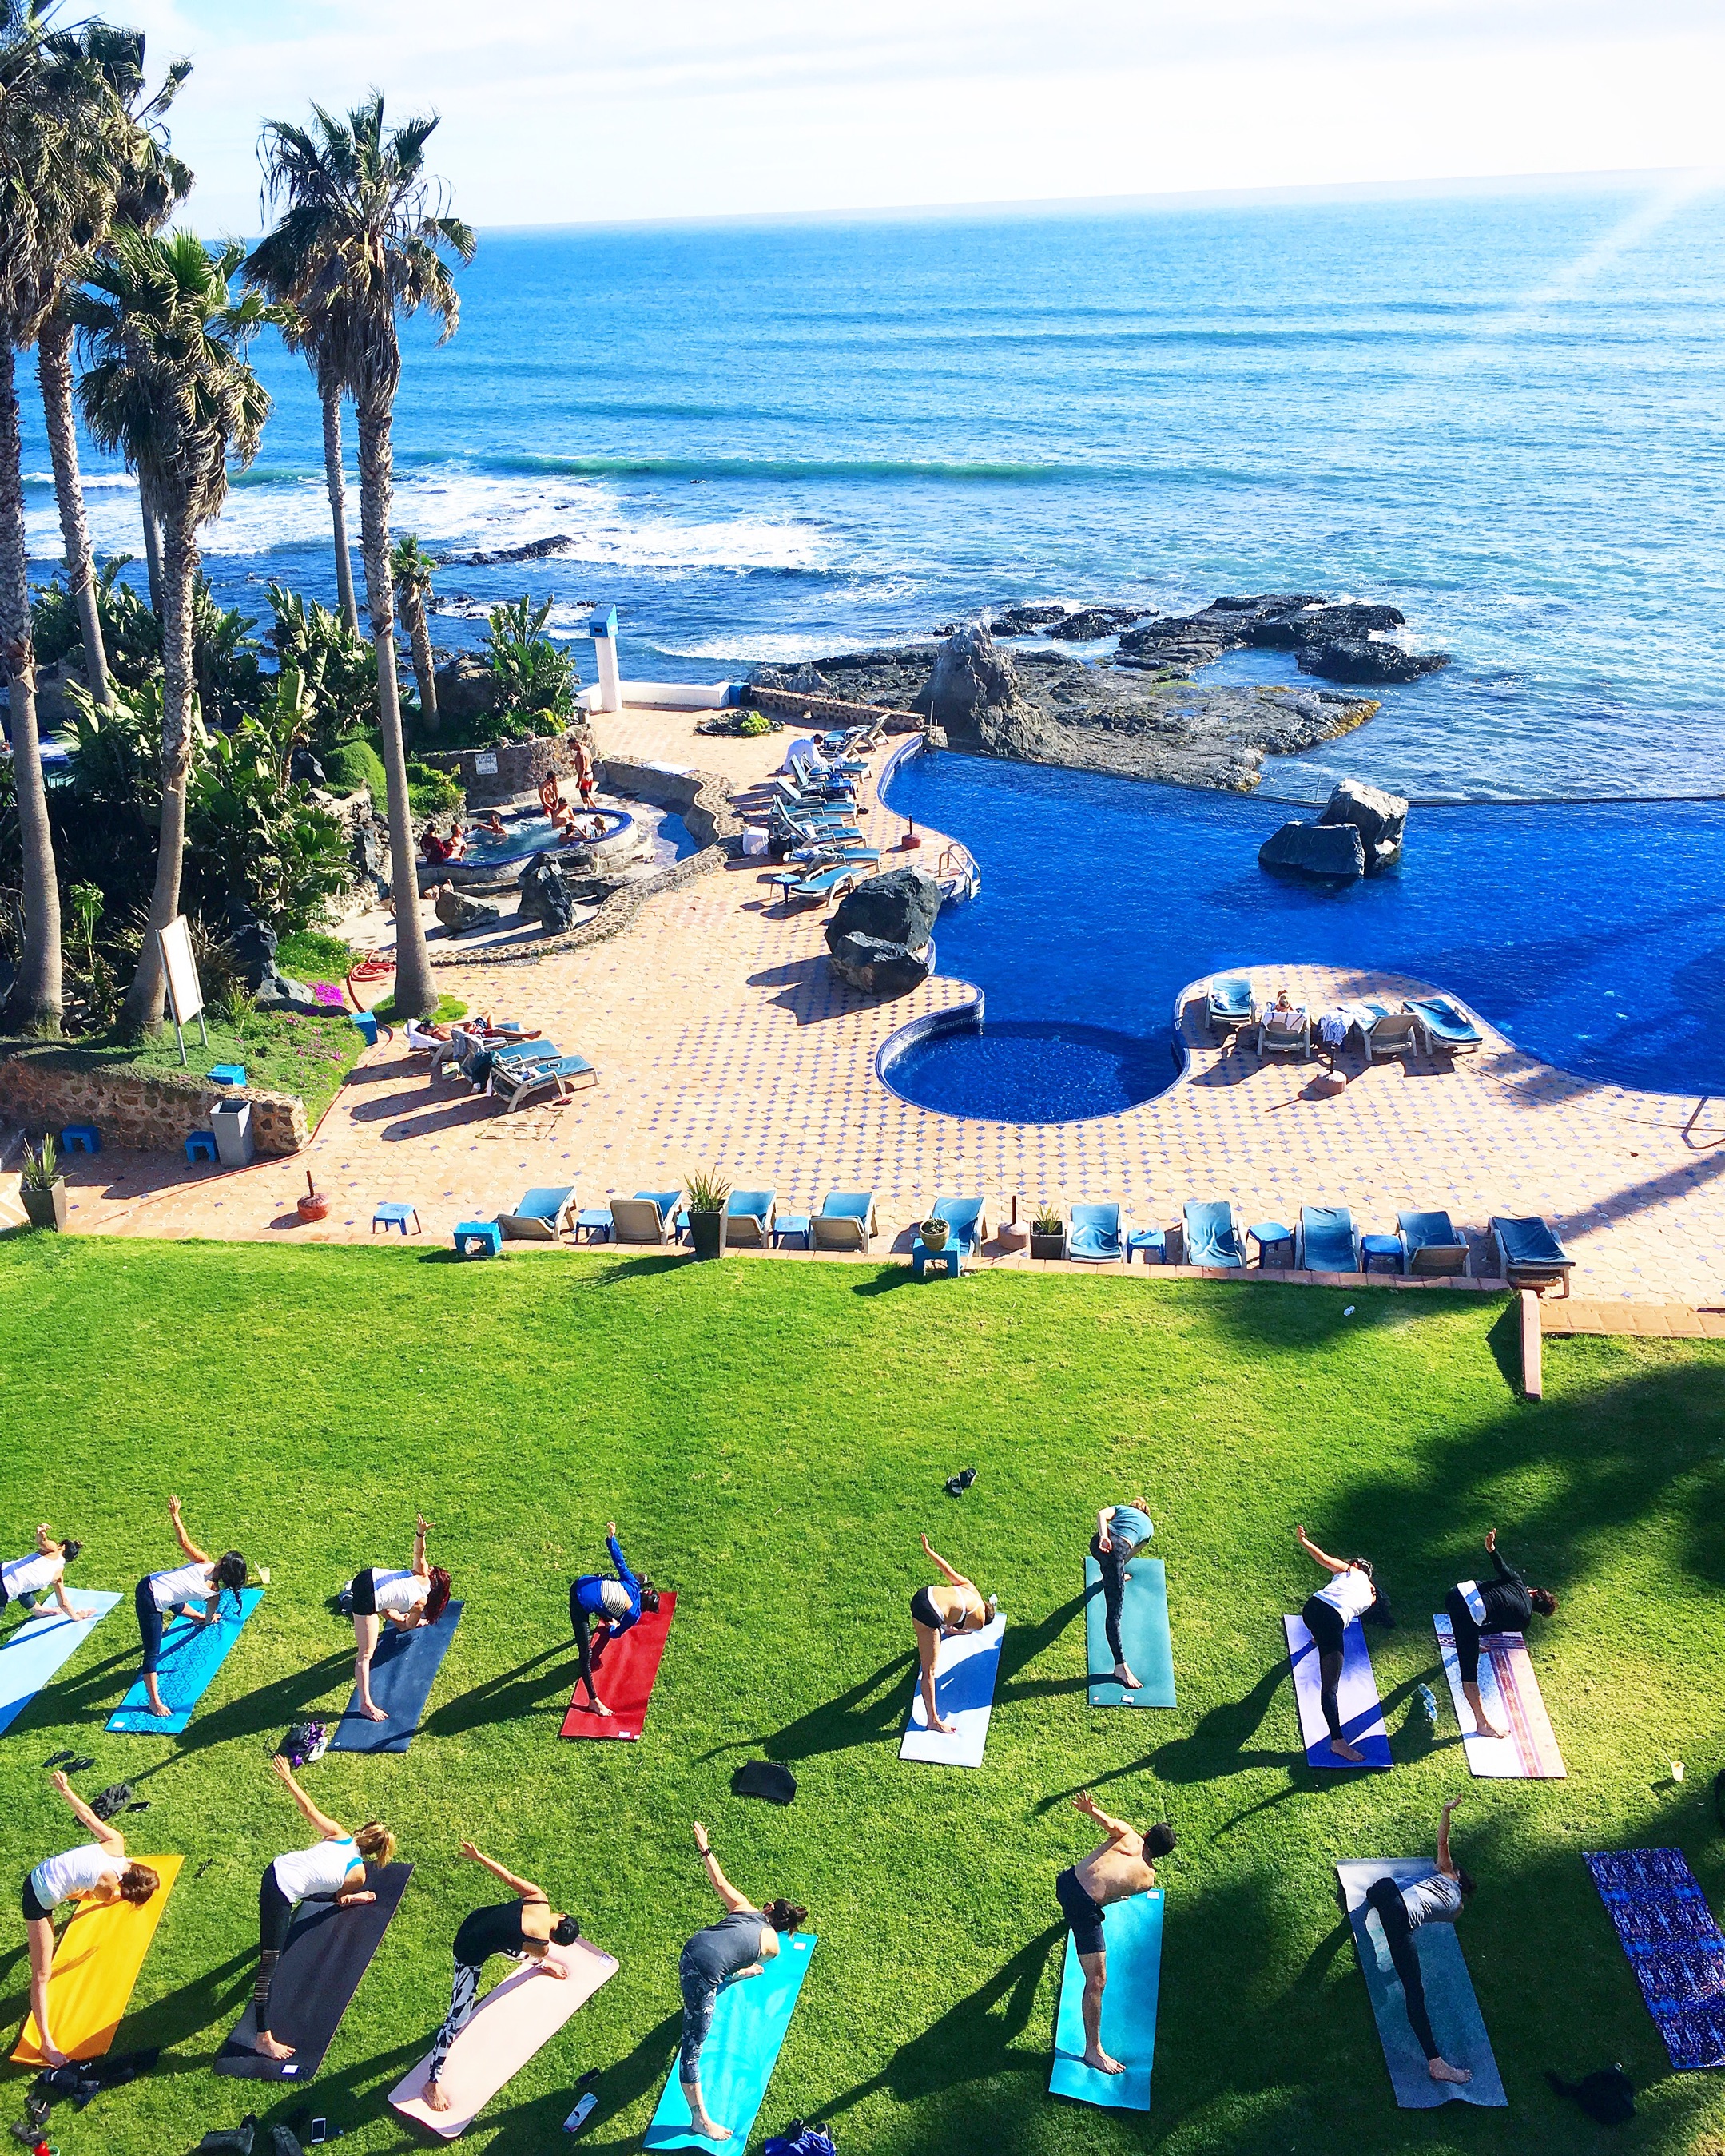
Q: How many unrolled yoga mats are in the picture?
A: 15